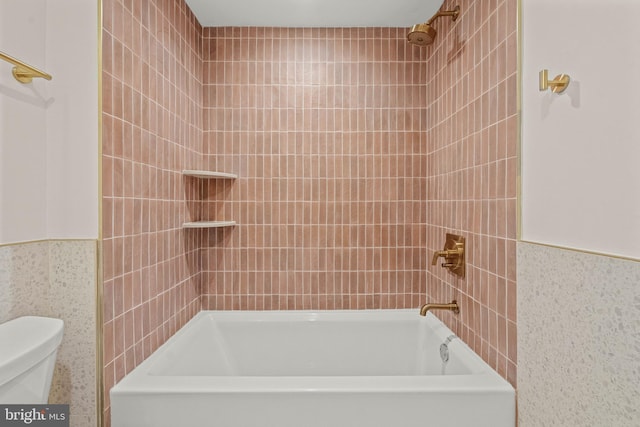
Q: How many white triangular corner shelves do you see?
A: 2